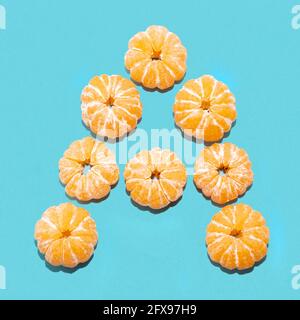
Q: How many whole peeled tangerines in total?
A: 8